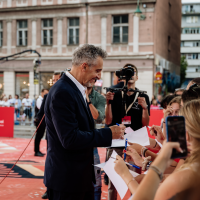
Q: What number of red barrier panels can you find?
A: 2